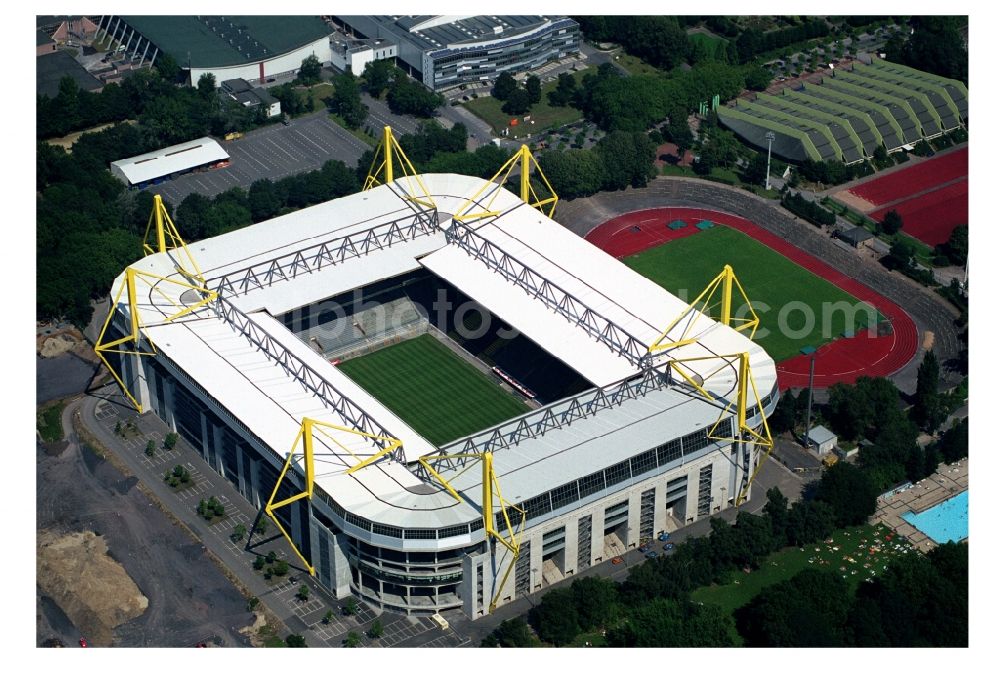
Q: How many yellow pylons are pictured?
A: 8